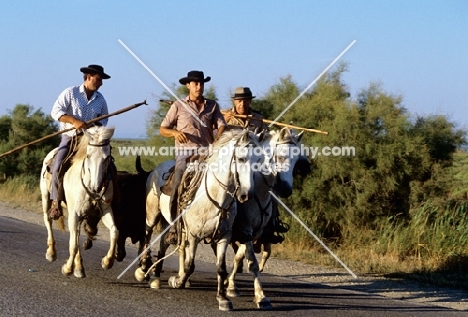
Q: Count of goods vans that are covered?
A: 0